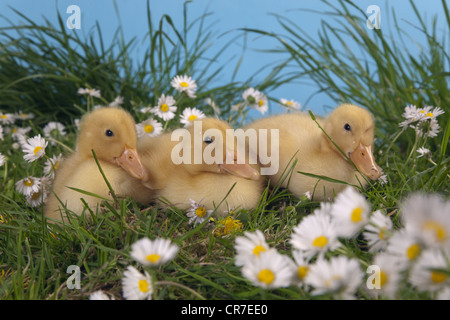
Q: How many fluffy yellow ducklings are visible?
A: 3